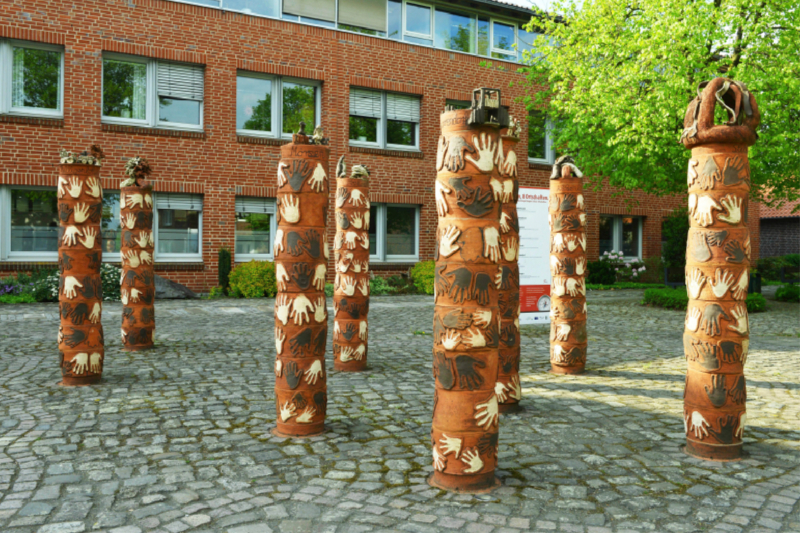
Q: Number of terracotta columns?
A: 8